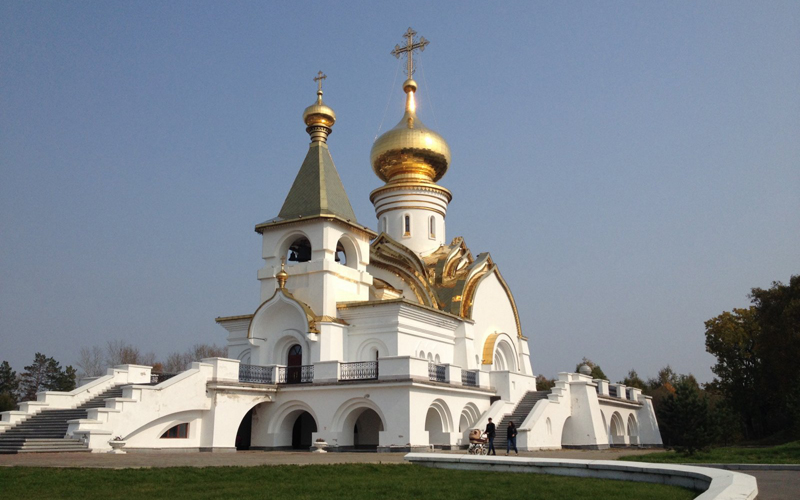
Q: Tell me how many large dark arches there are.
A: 3